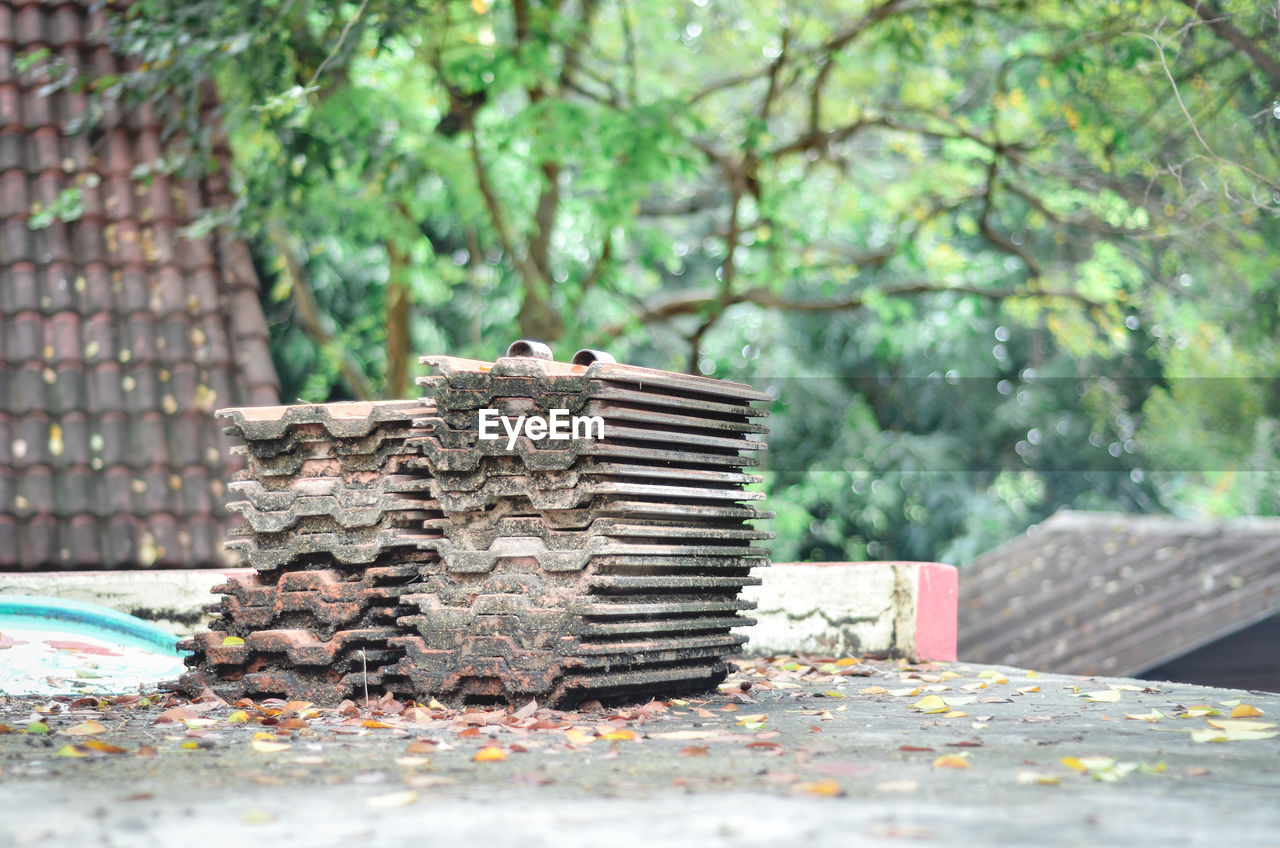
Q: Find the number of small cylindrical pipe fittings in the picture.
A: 2